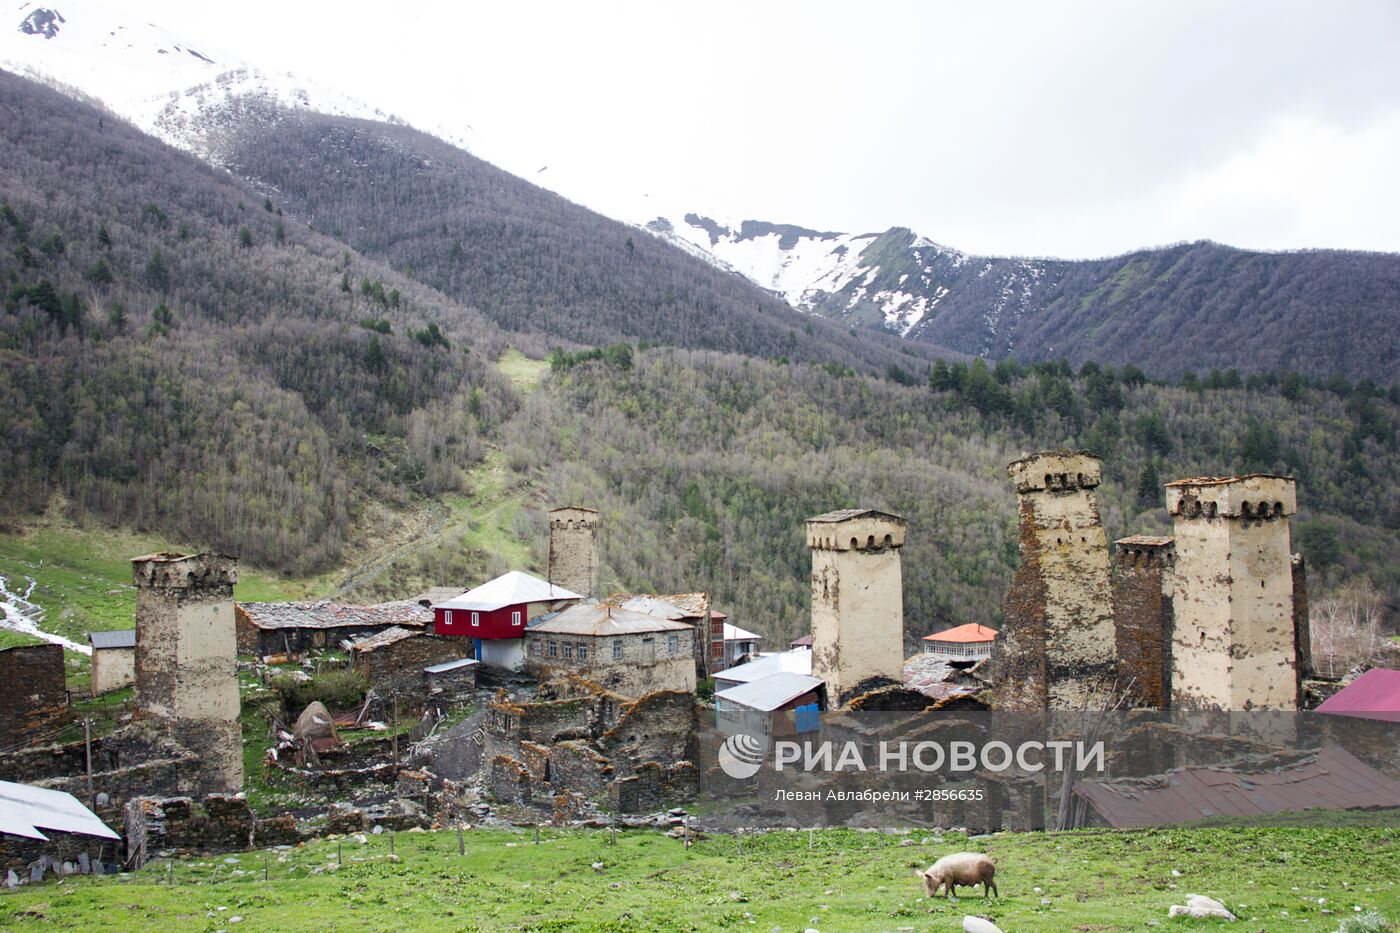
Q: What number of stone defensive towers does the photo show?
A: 6